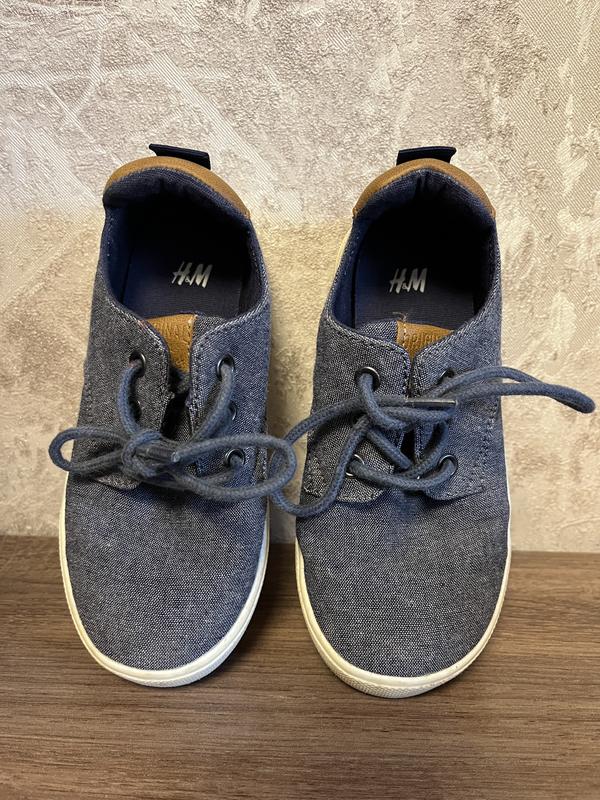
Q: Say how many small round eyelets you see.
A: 9